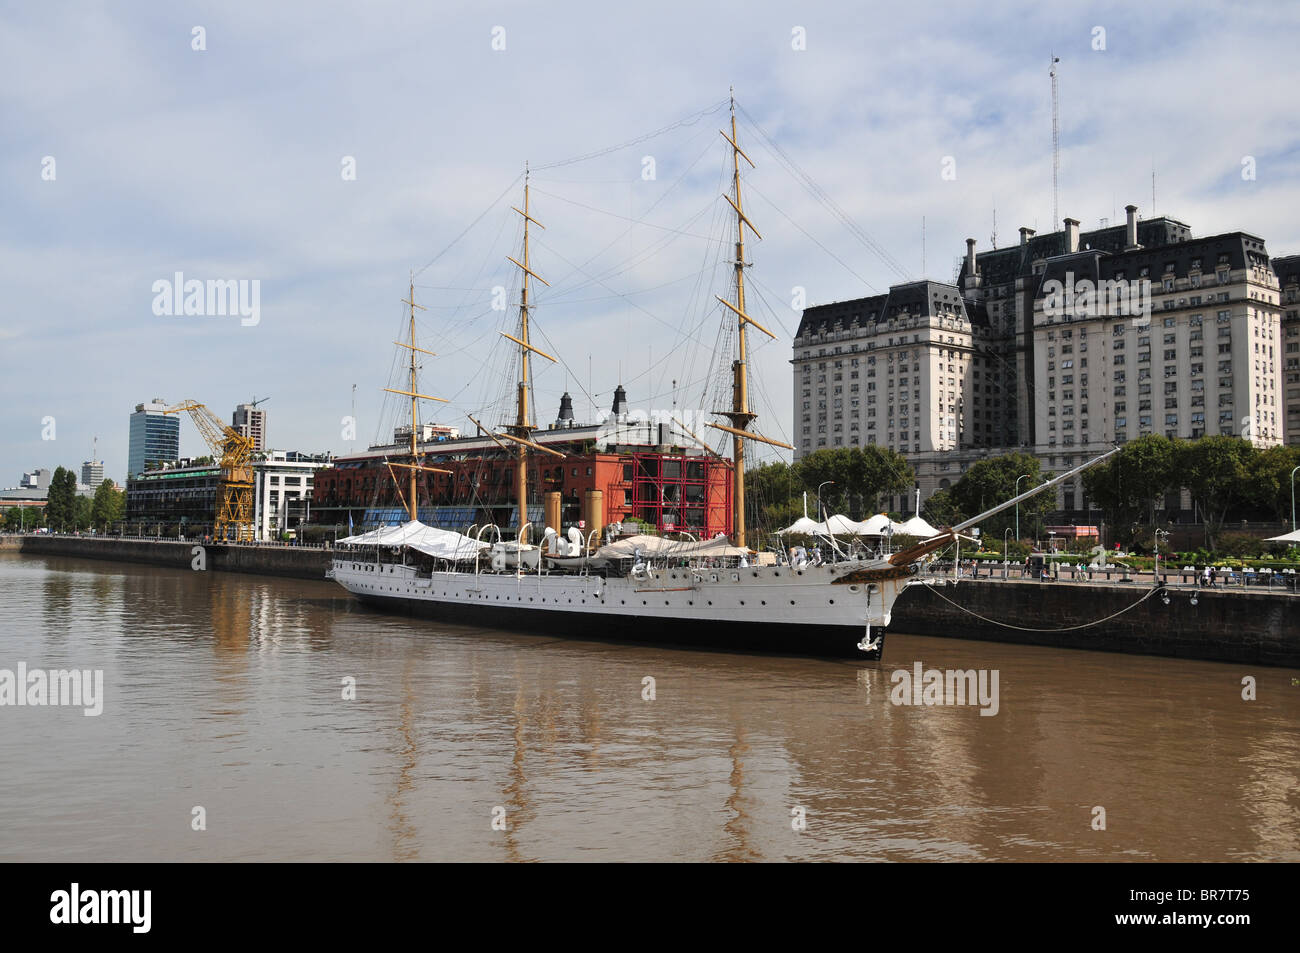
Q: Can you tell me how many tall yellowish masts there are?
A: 3